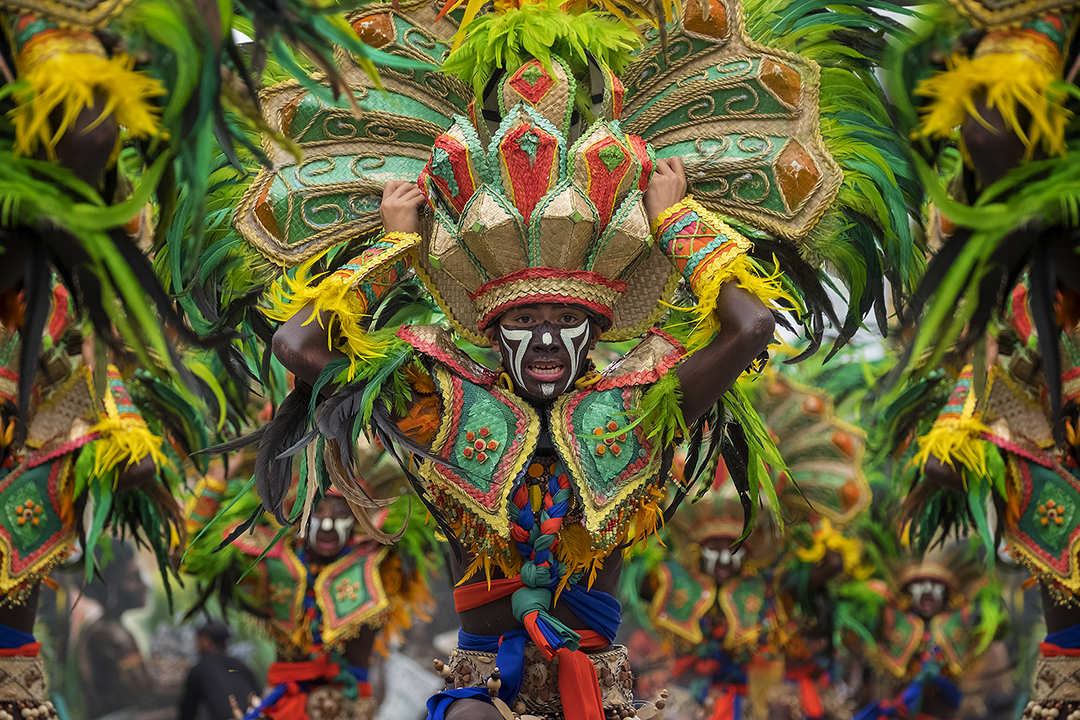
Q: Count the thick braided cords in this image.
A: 2